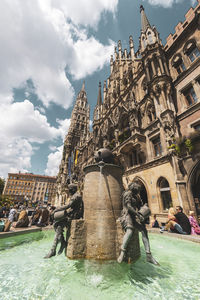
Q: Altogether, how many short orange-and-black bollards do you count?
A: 0